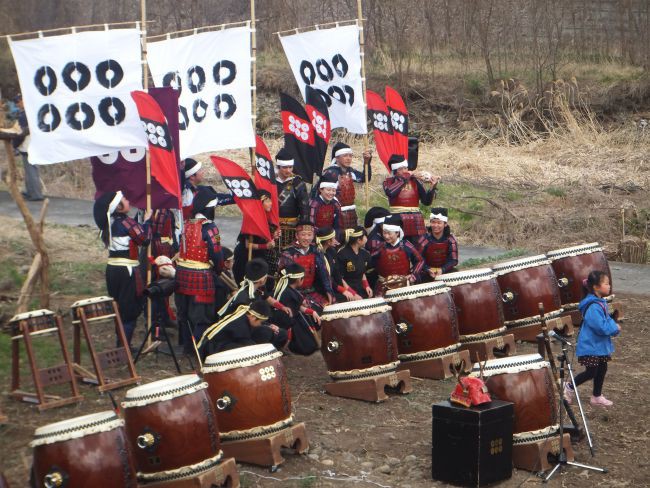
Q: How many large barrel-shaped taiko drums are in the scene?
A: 9